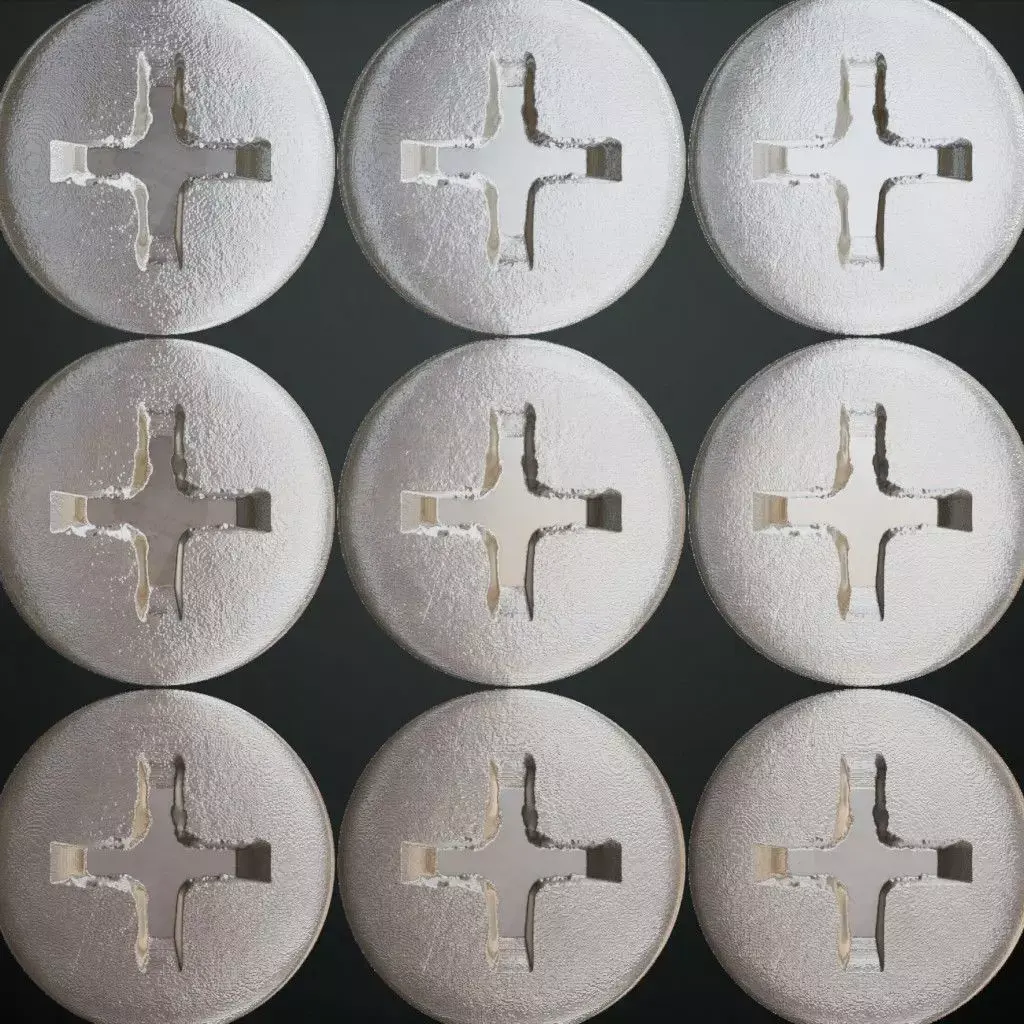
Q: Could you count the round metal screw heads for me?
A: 9